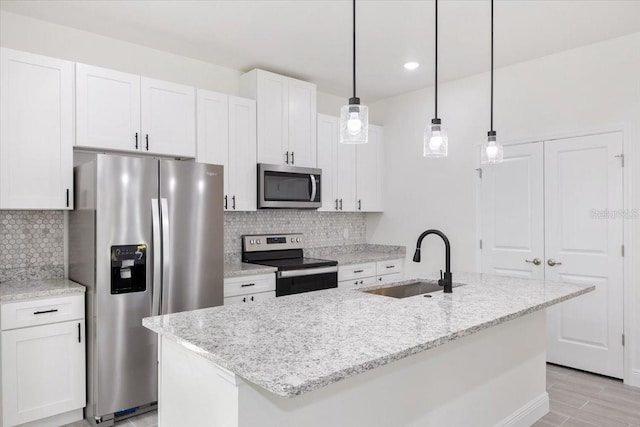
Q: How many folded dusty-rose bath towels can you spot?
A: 0